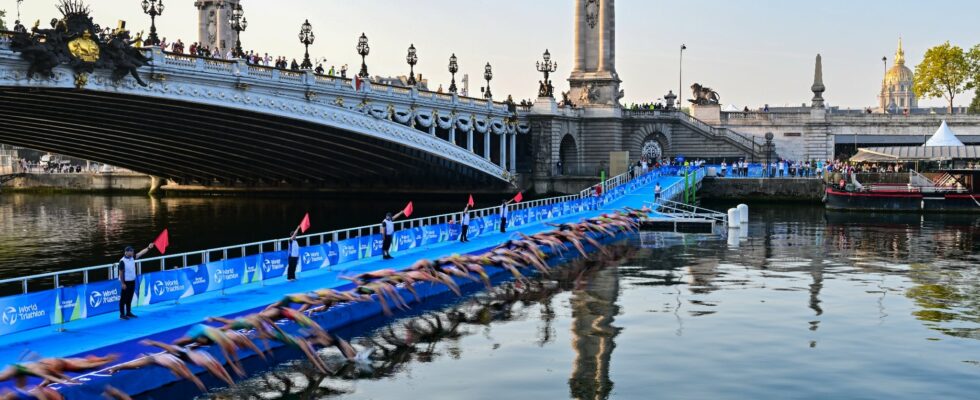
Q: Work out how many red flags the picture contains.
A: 5